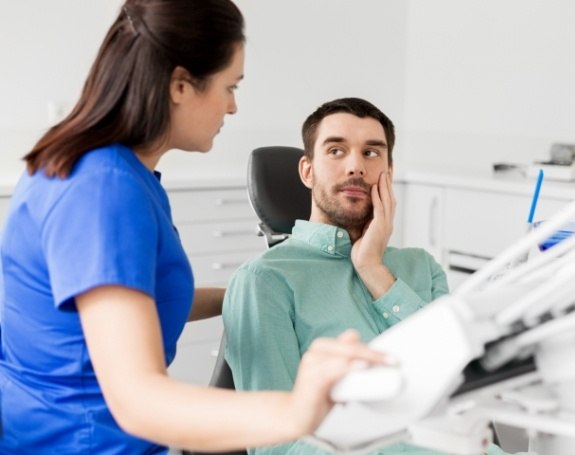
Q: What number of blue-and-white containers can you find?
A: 1